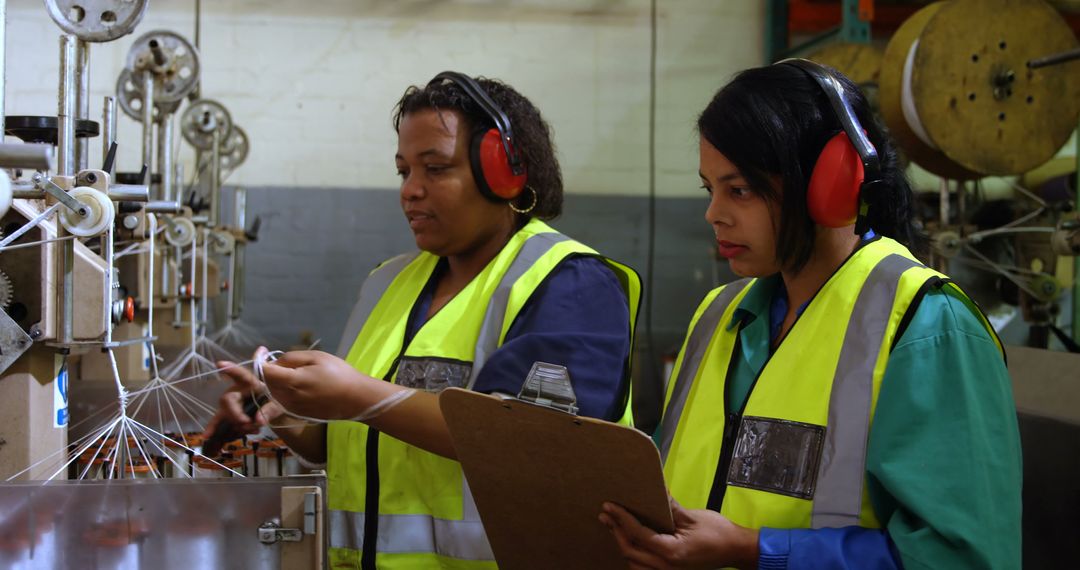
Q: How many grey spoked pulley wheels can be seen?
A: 5